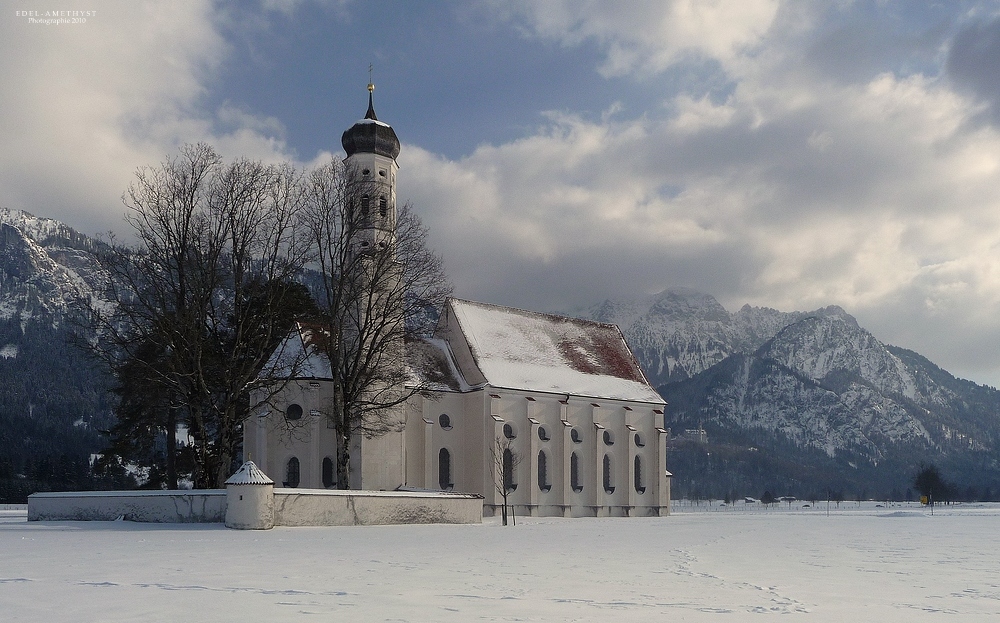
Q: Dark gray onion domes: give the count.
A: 1